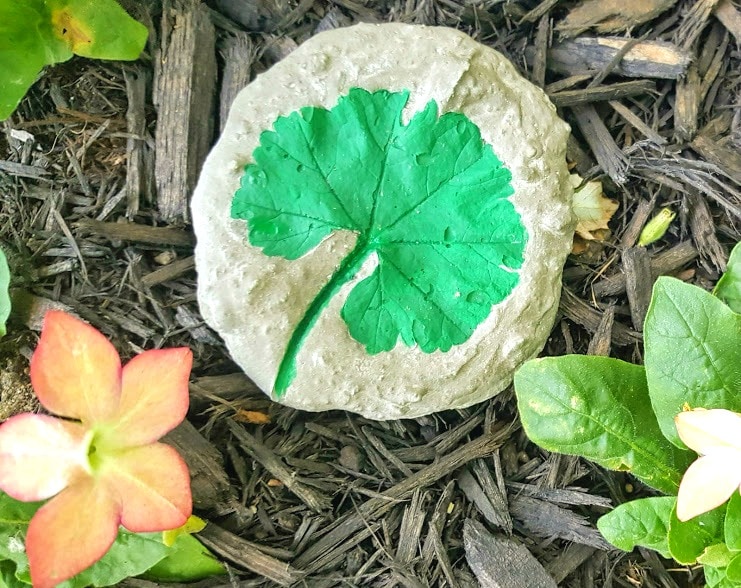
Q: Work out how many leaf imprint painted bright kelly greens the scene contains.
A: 1